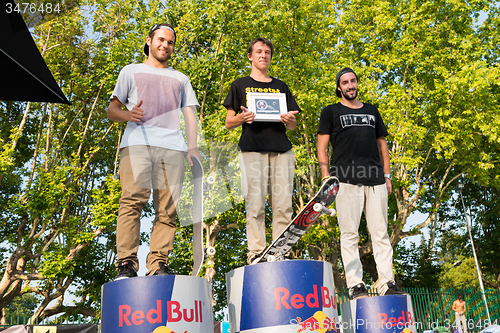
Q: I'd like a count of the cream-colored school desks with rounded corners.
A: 0